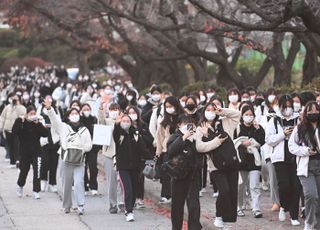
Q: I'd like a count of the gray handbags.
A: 1